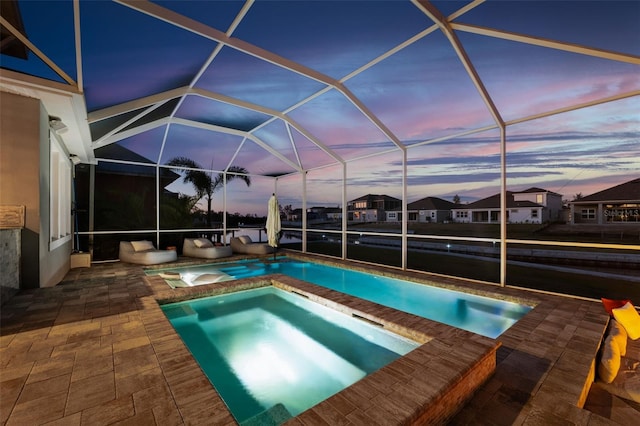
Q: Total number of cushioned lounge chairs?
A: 3